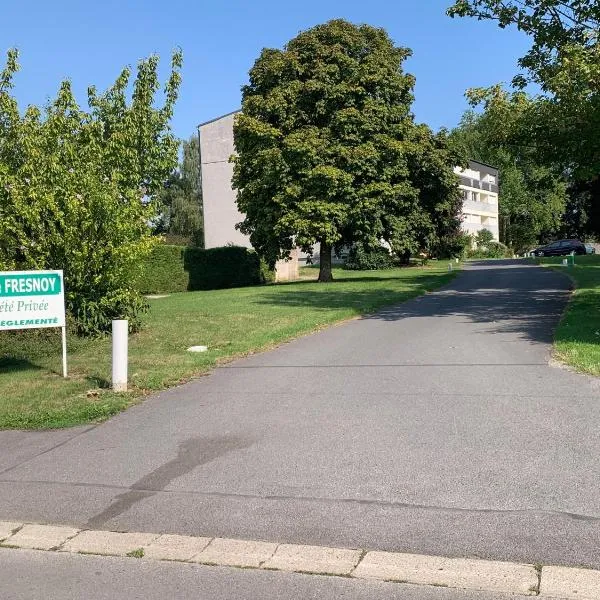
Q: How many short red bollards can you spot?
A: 0